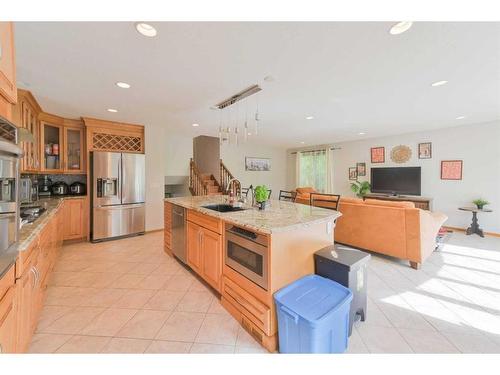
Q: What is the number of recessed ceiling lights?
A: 11